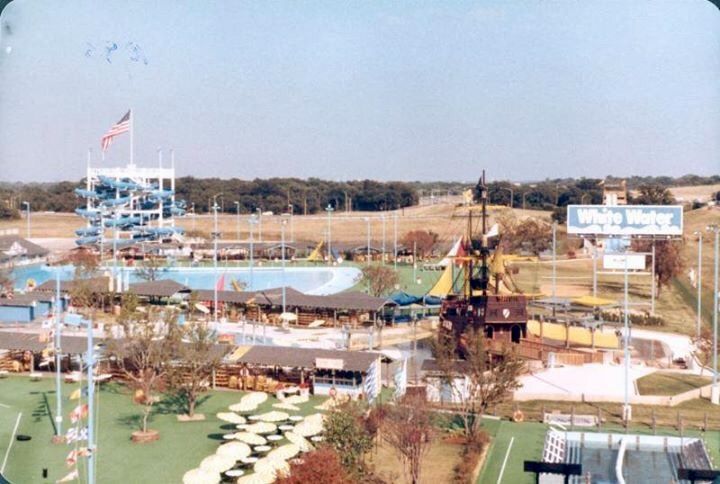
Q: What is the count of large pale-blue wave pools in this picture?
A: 1